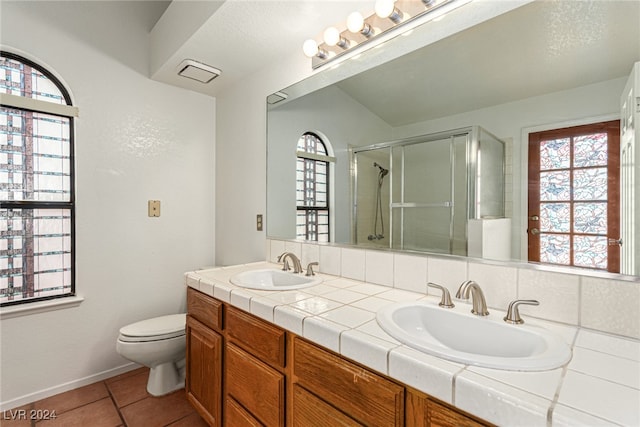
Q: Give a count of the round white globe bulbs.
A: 4